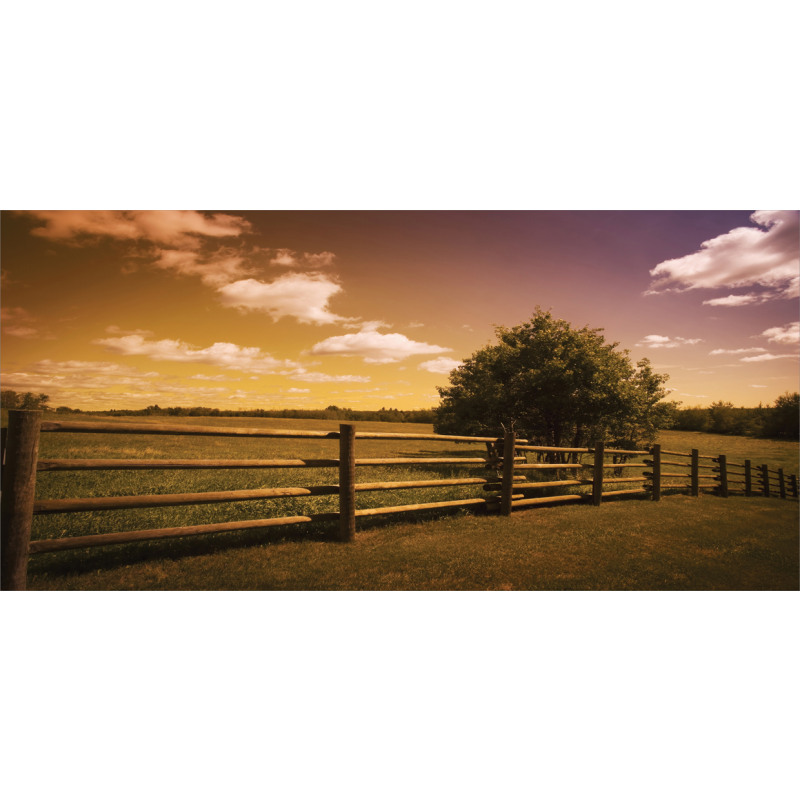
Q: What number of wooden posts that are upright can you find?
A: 11